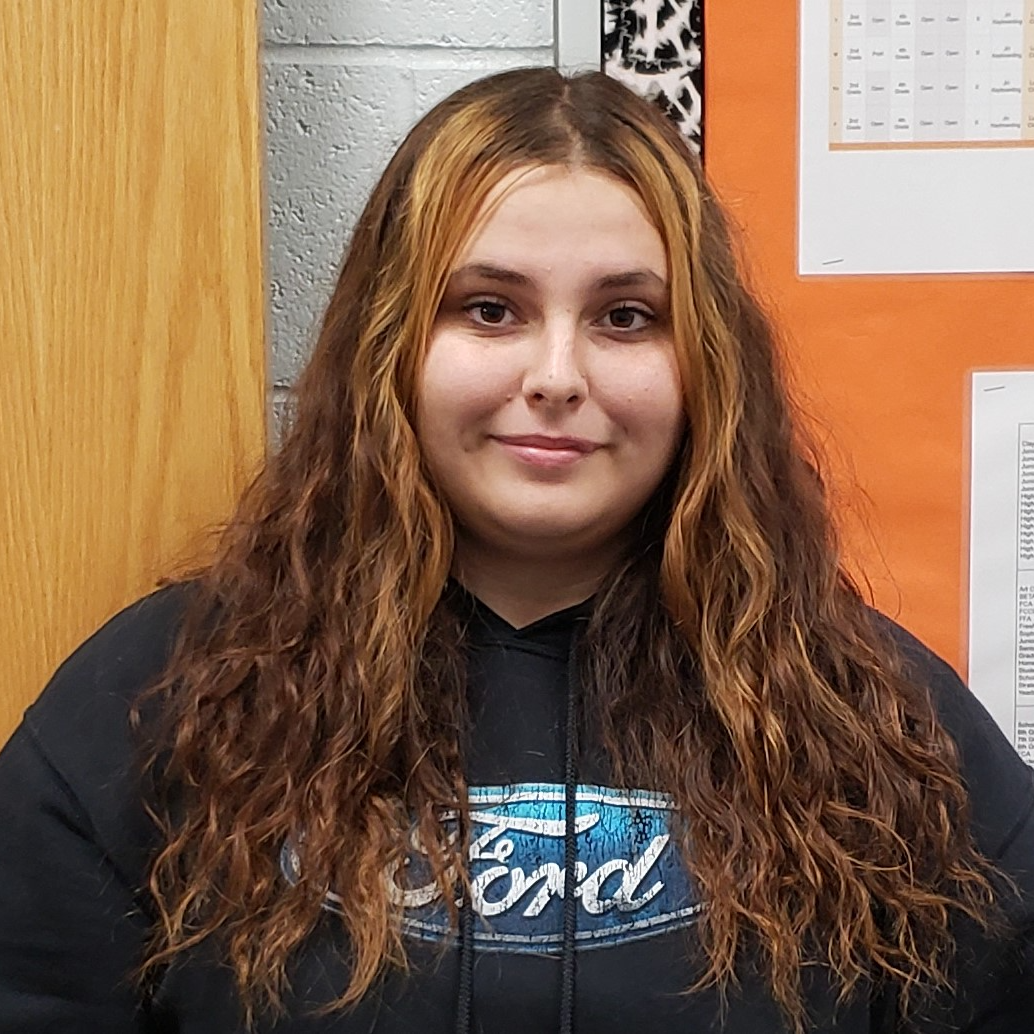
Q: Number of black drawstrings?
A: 2